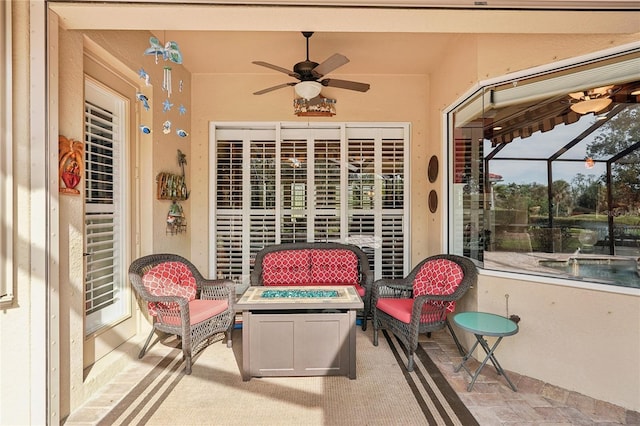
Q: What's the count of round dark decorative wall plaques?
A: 2